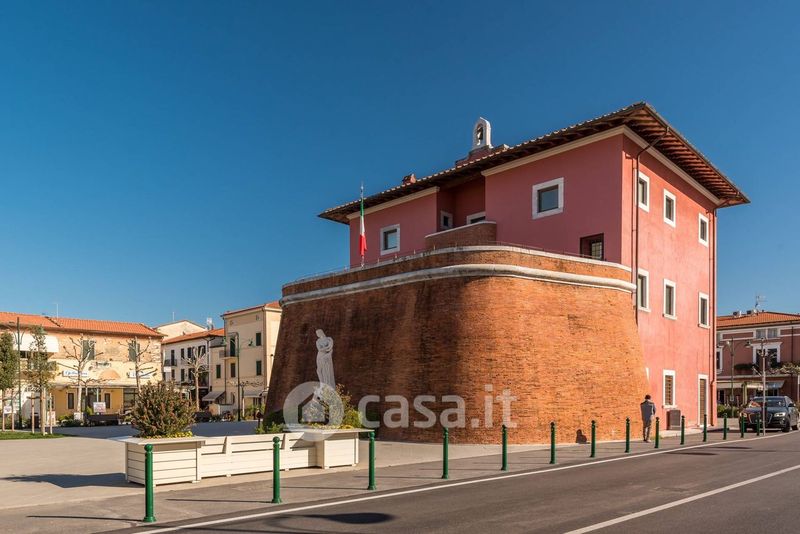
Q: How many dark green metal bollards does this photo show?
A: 14